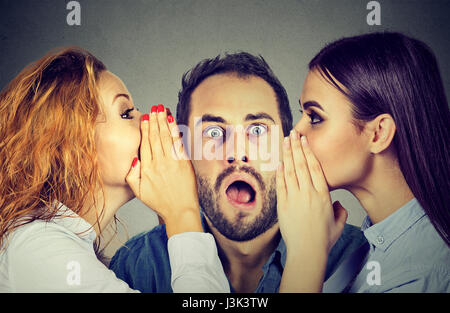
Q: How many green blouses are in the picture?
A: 0